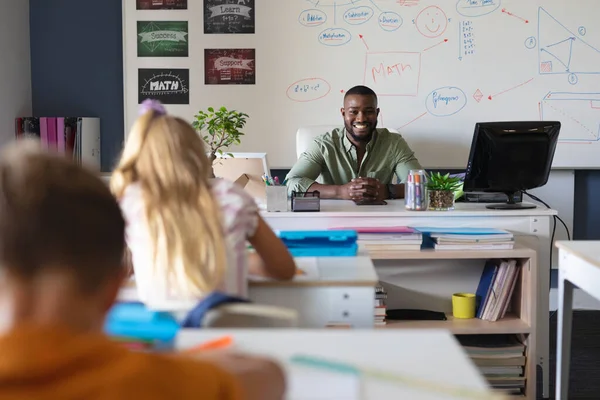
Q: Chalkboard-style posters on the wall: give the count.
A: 5